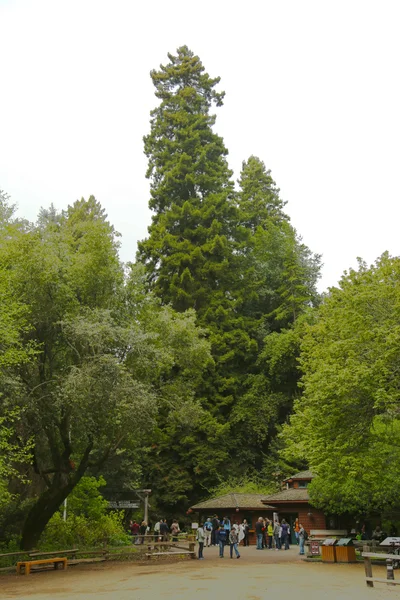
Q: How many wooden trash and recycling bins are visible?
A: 2